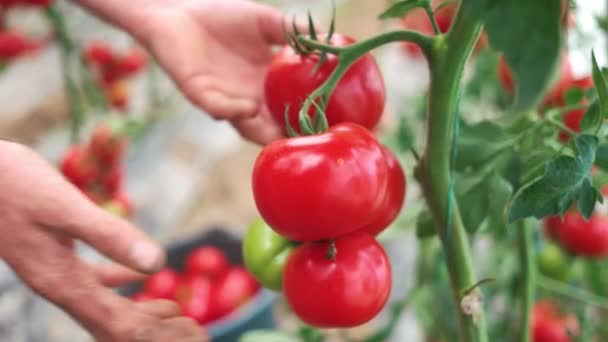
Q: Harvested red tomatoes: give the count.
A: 5